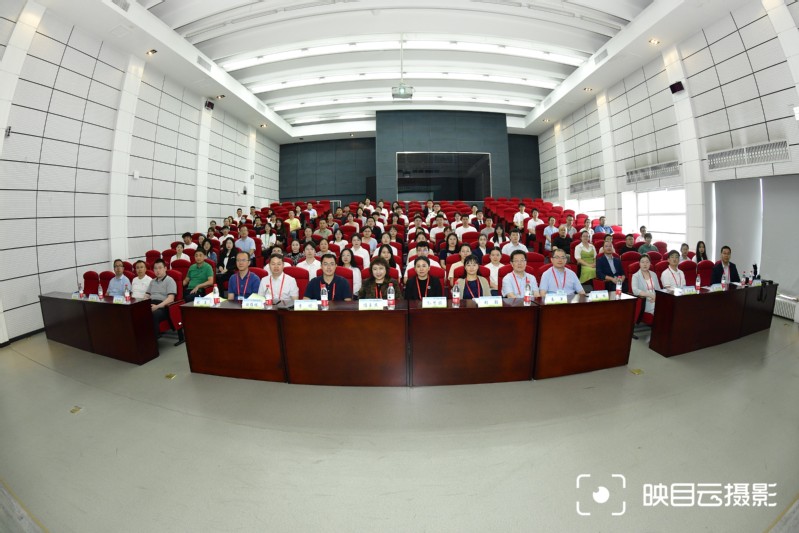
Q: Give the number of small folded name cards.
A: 14